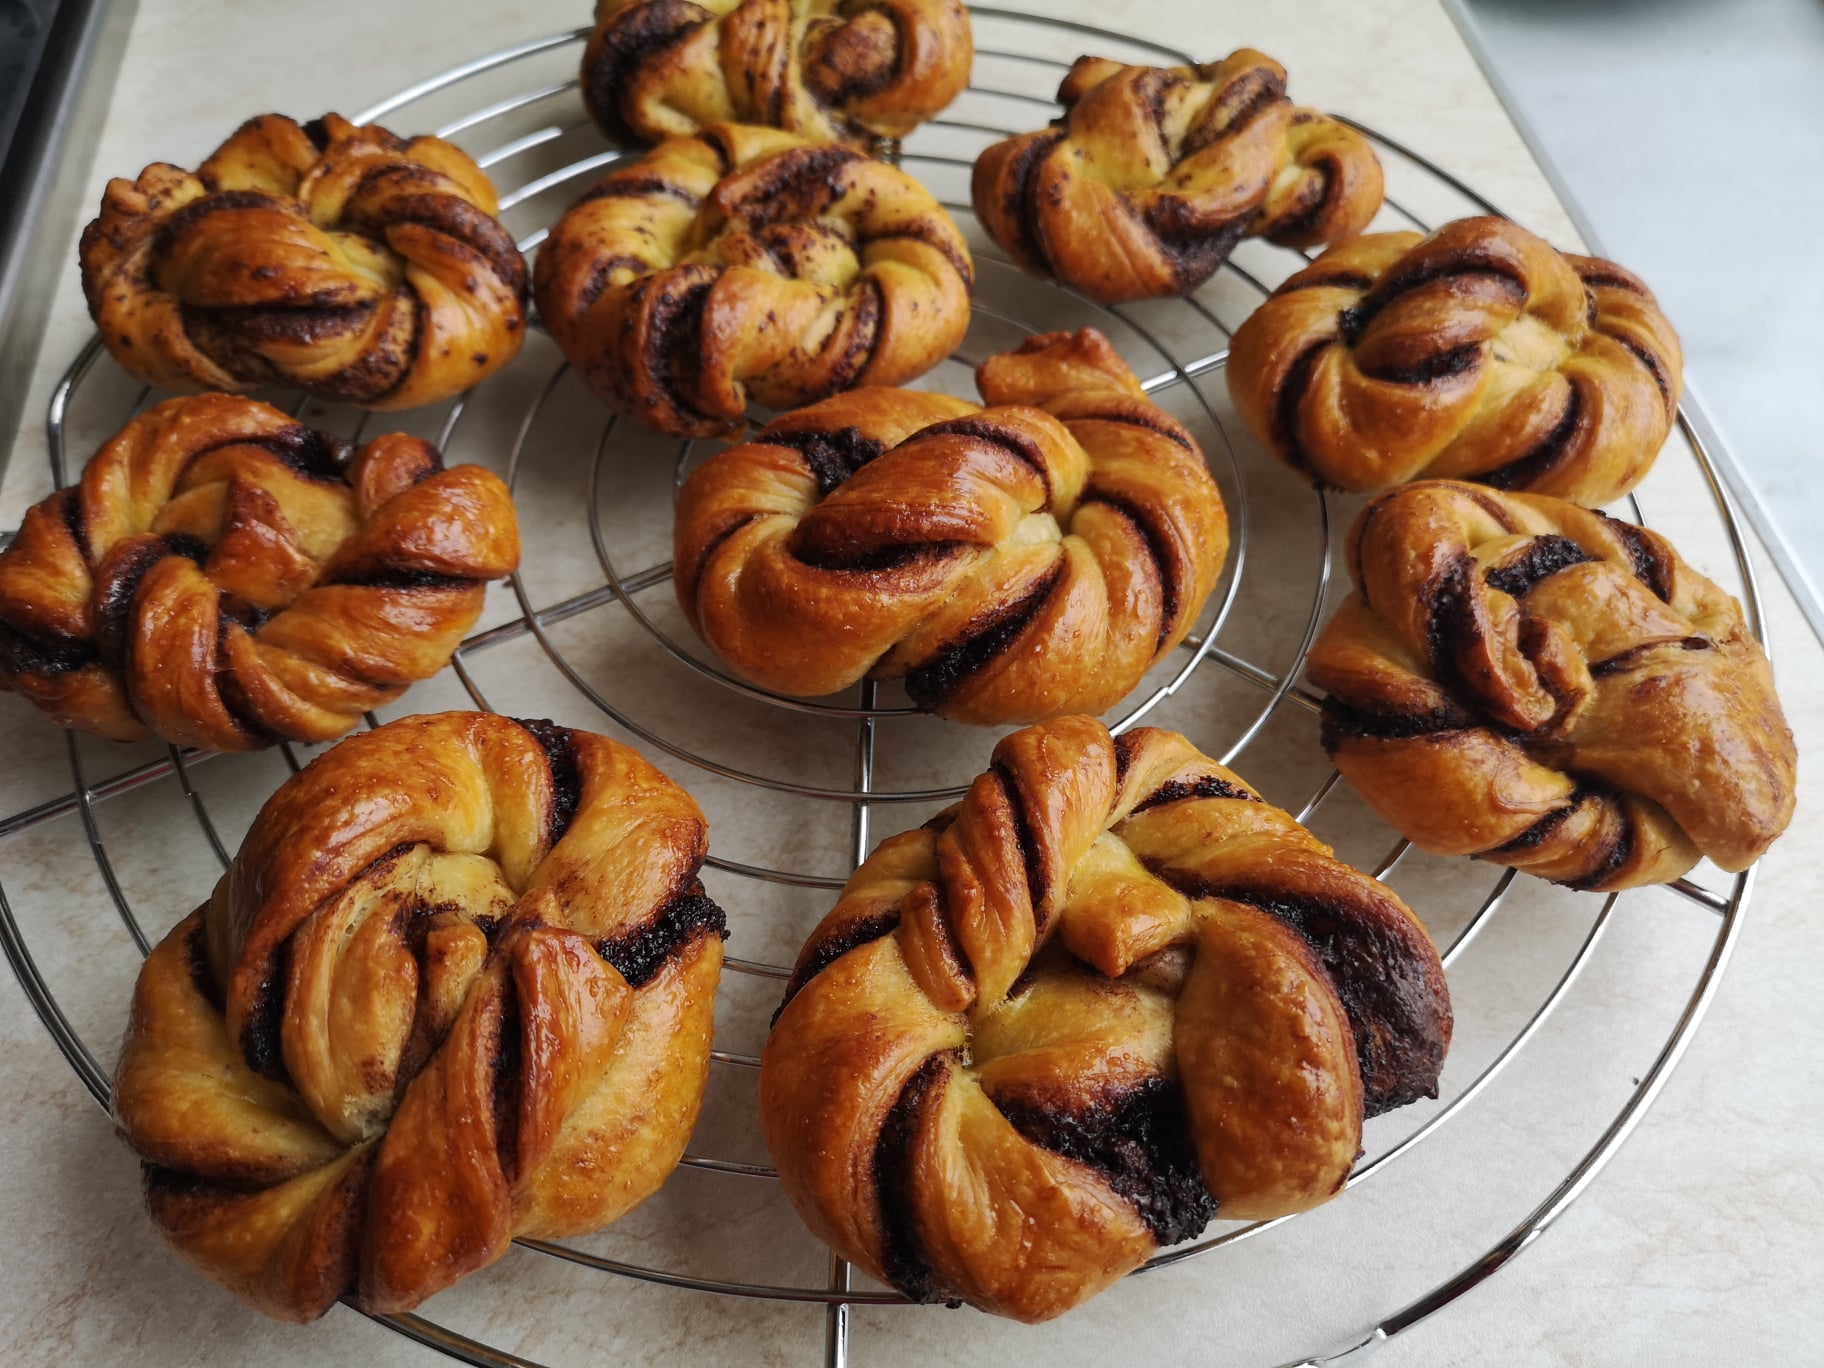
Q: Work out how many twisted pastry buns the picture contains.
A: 10